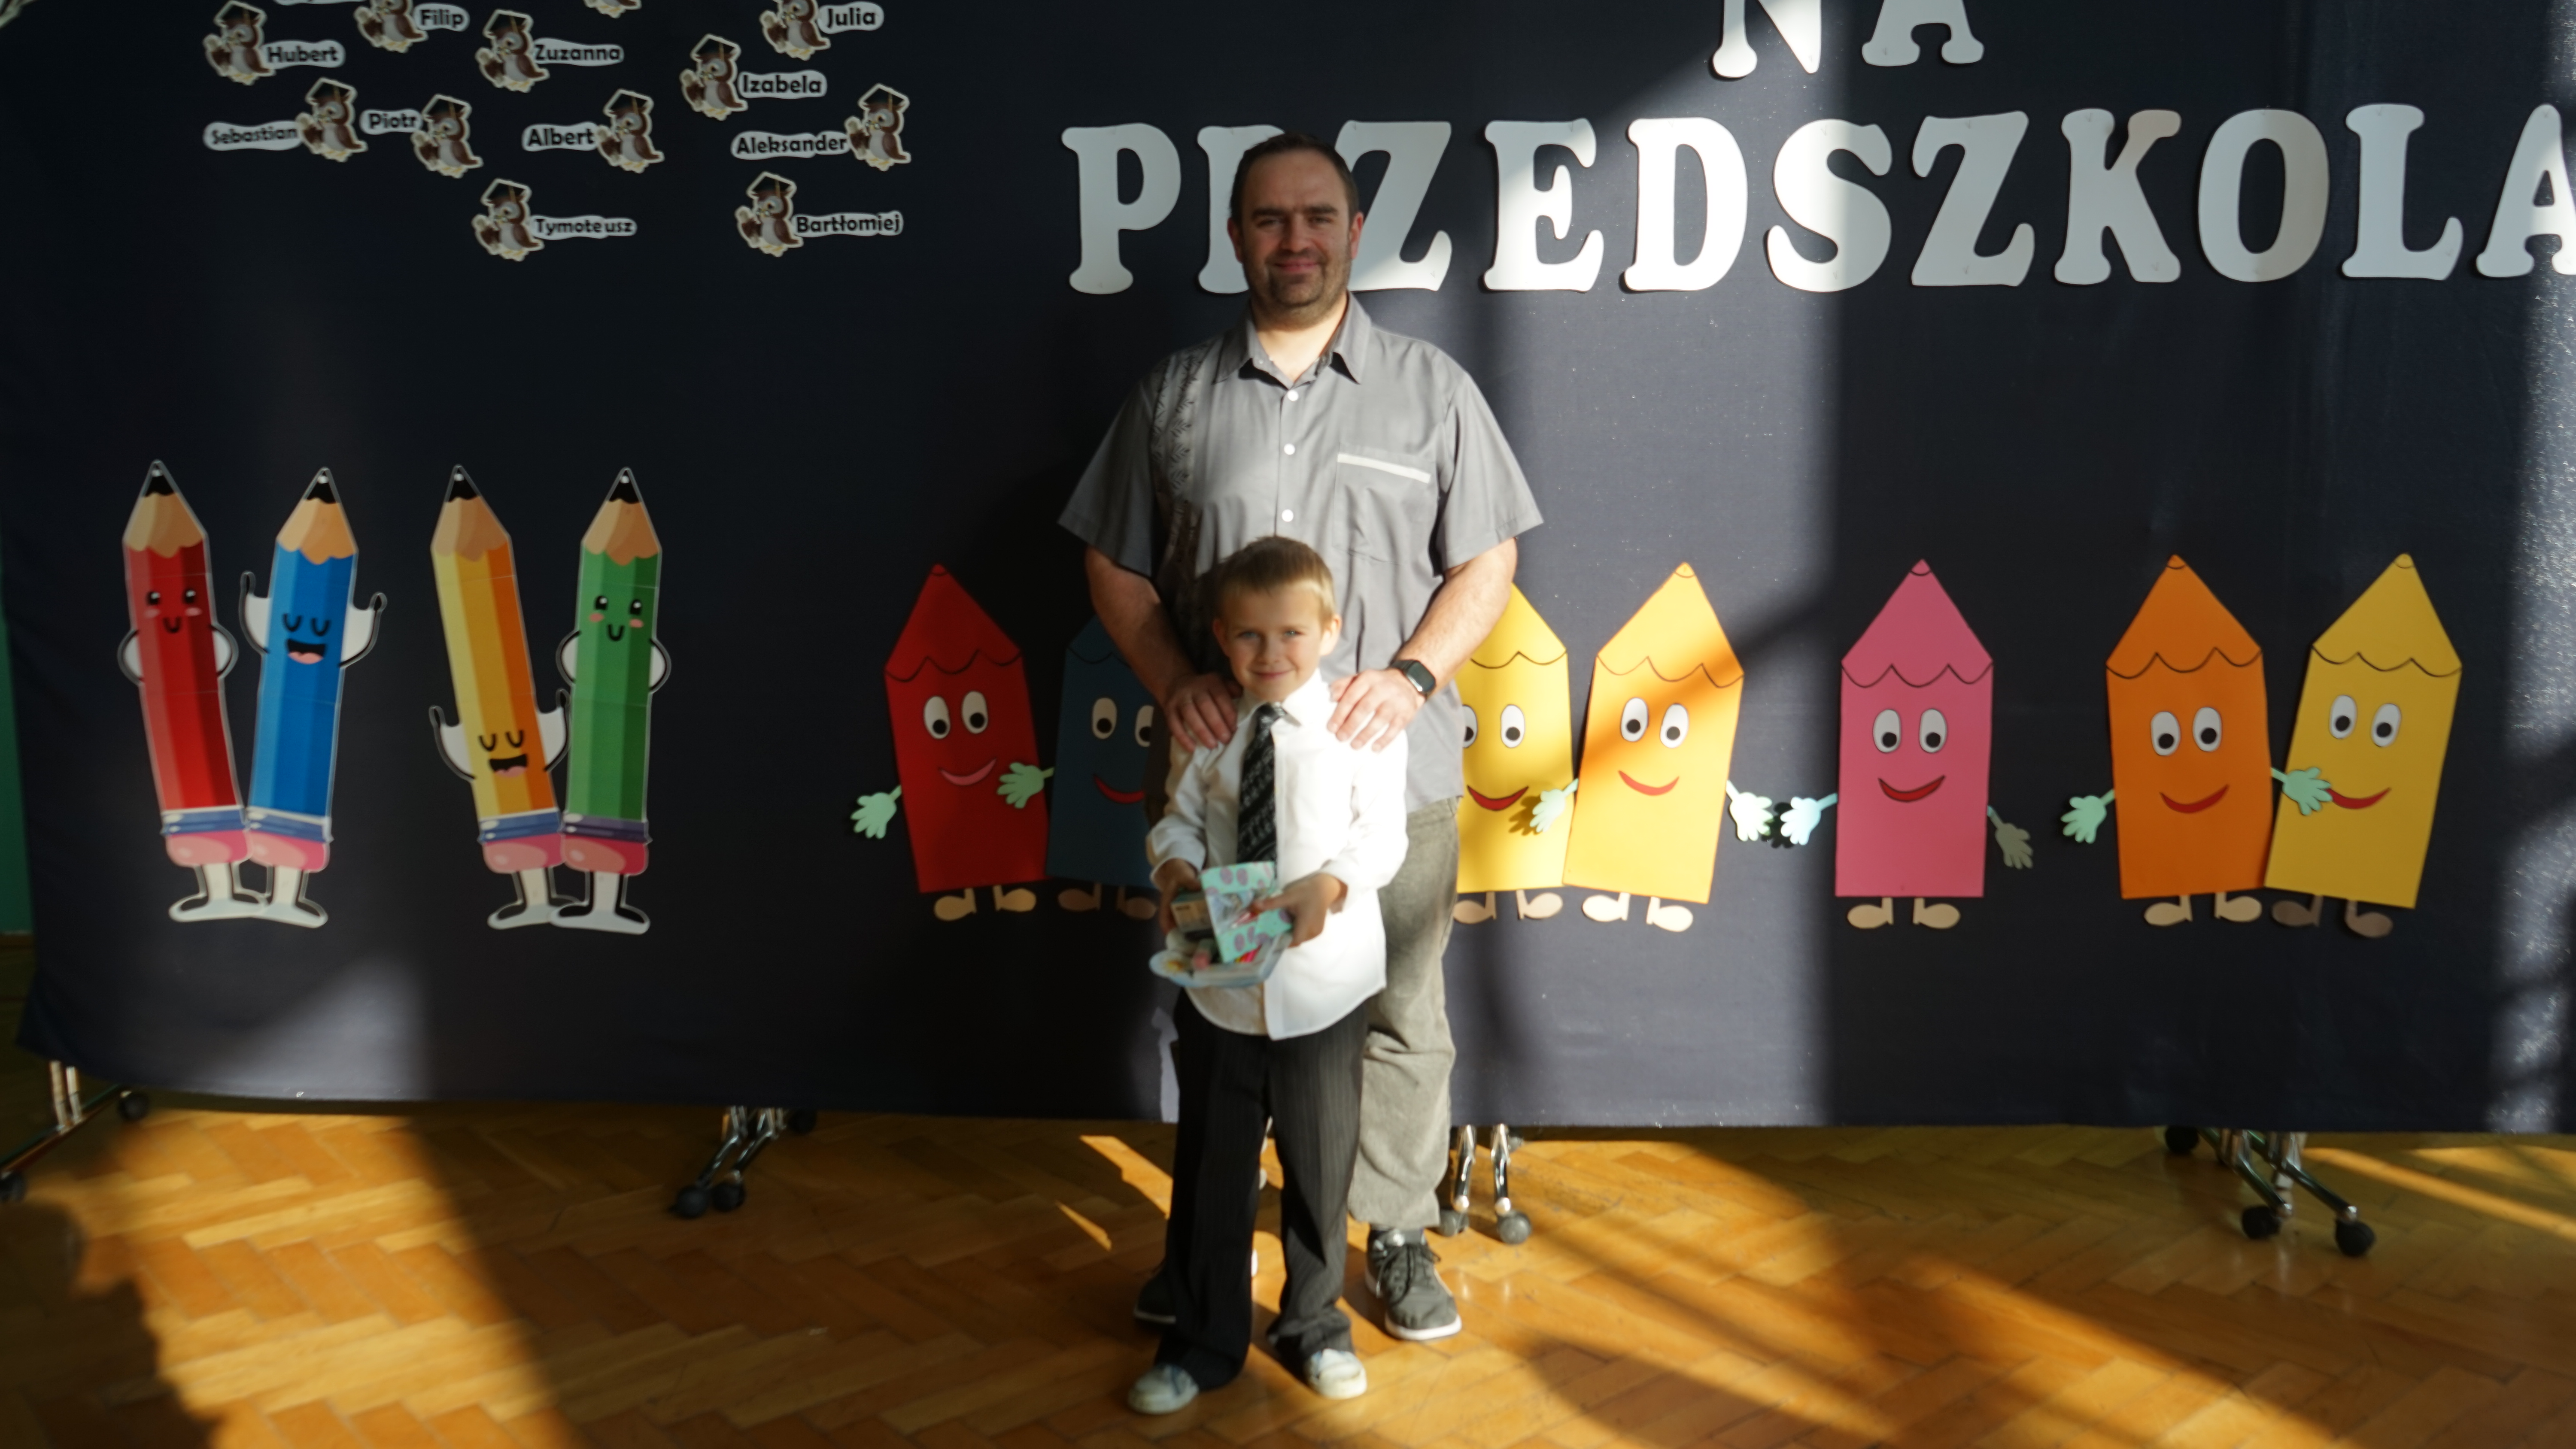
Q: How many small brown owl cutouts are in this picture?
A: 12